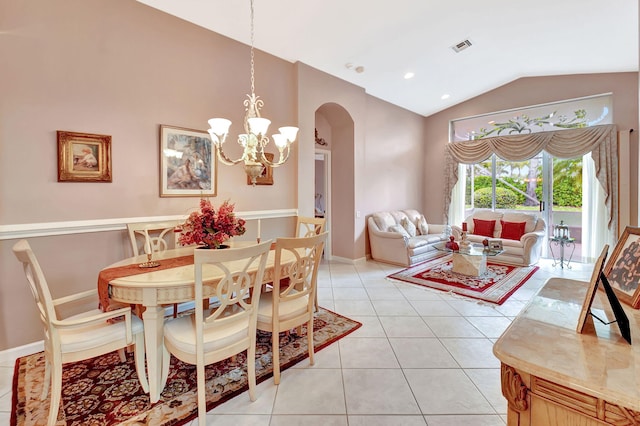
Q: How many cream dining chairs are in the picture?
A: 5